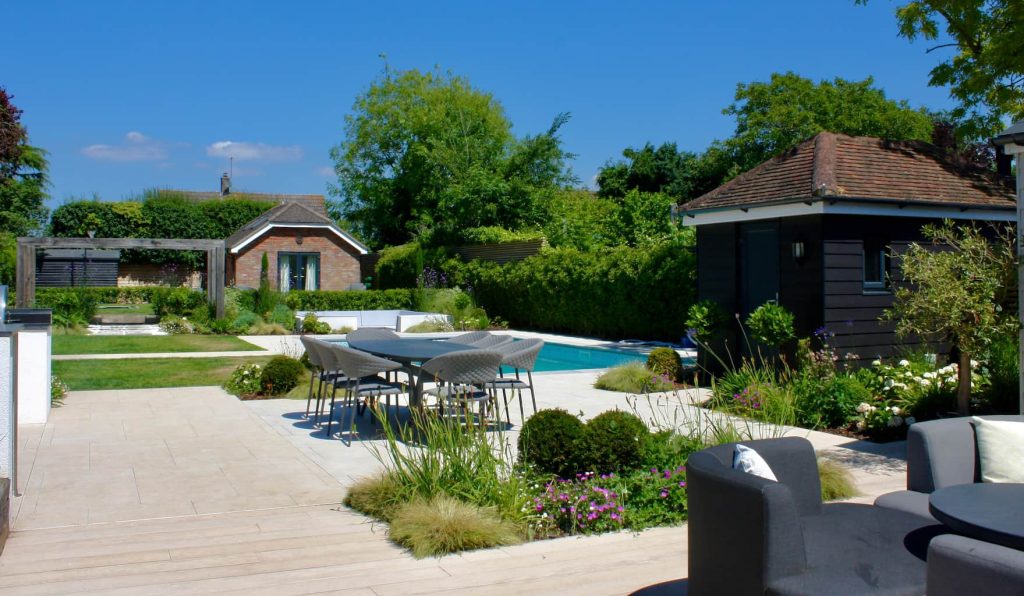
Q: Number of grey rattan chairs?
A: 8